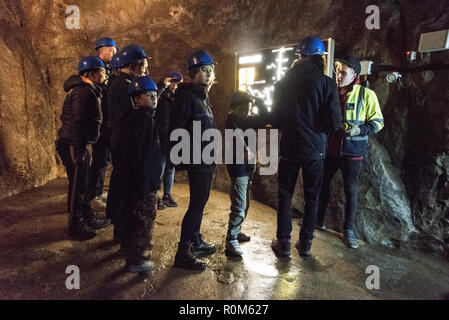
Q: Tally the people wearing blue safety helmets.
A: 8